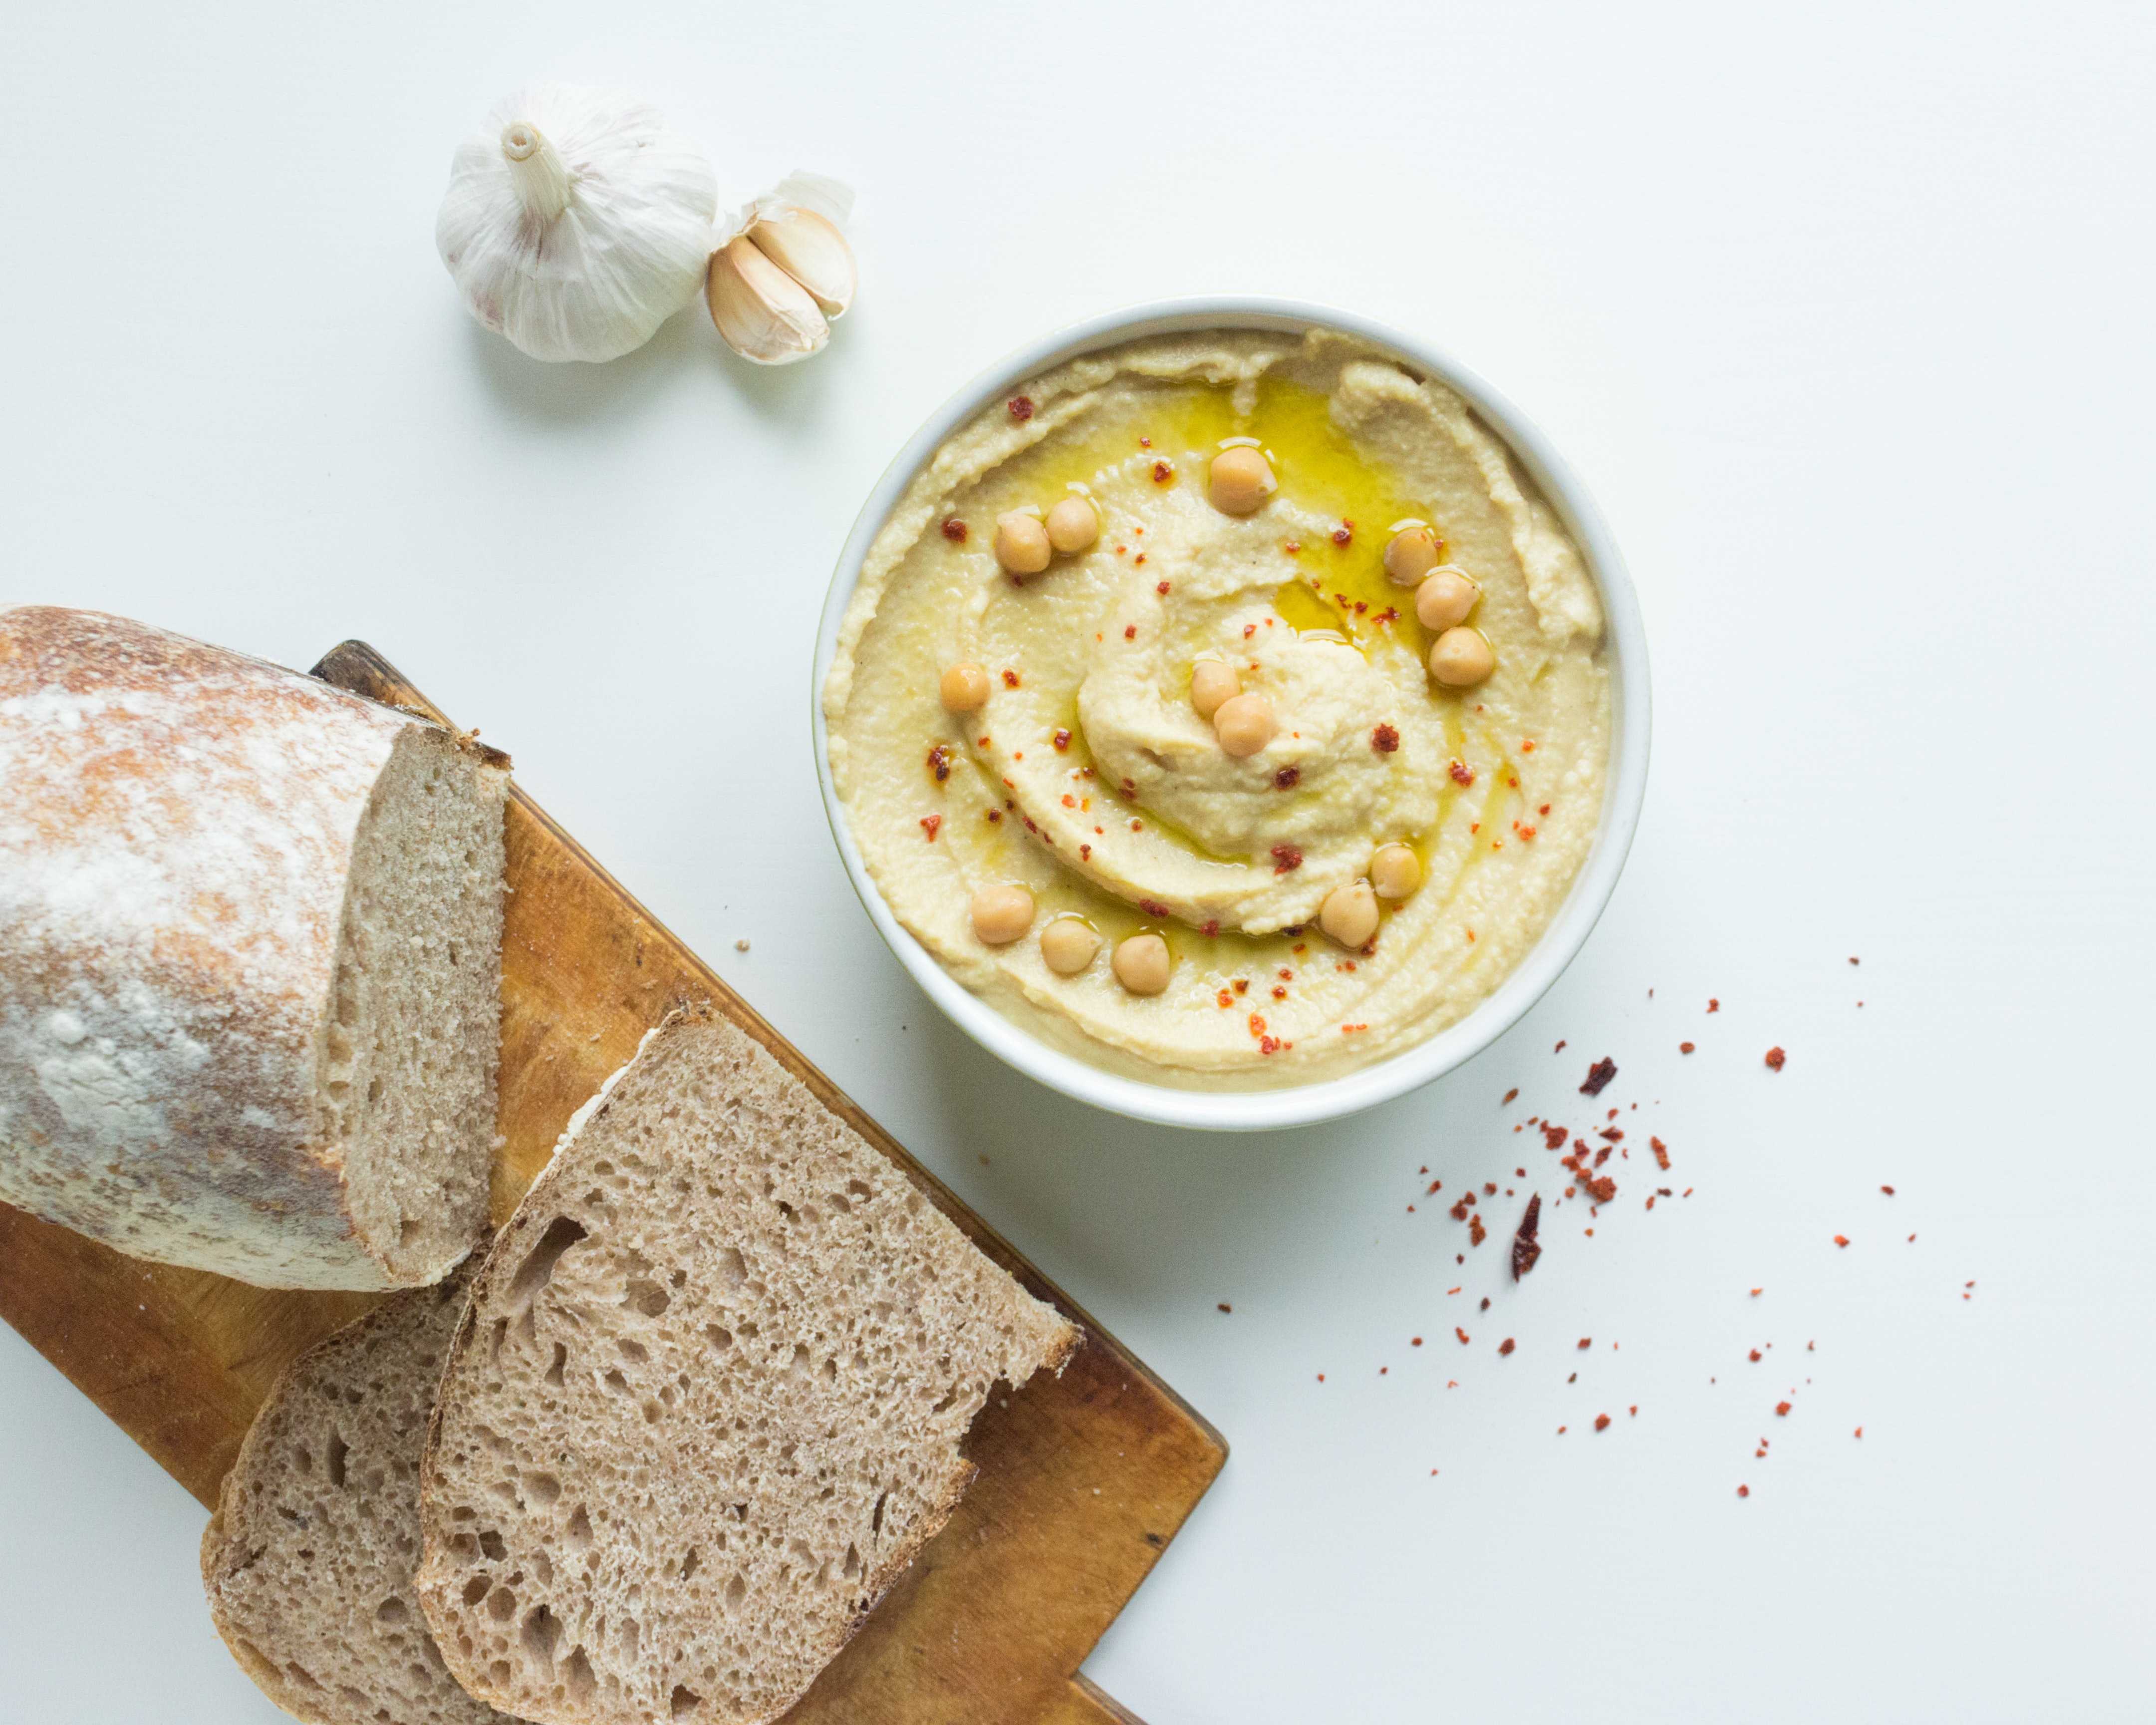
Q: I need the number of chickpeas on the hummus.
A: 14